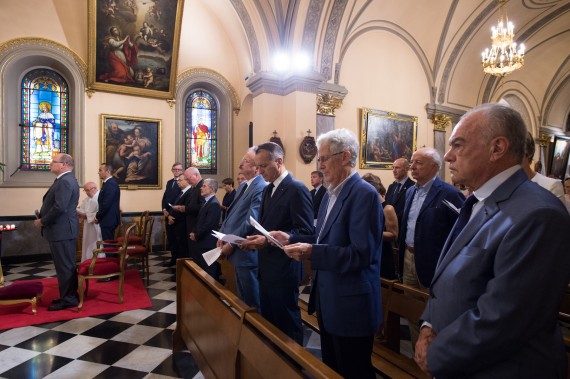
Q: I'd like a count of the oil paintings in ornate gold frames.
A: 3